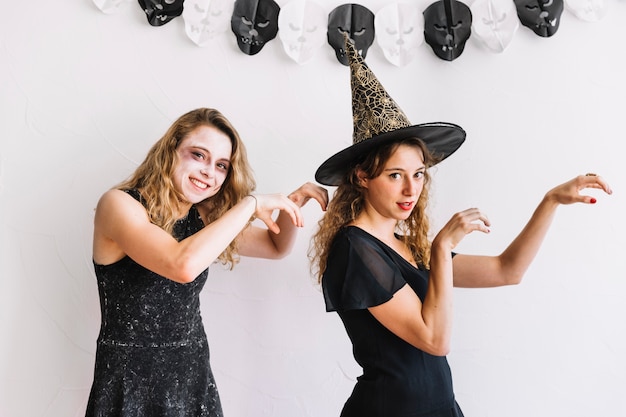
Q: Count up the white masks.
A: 6